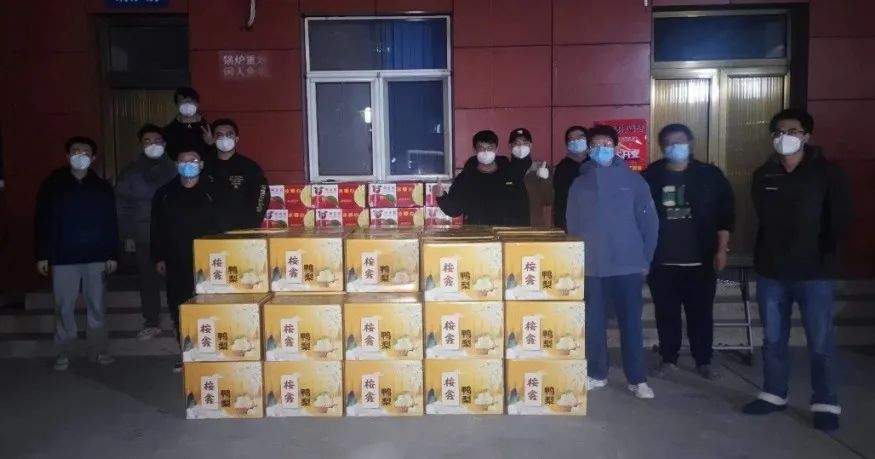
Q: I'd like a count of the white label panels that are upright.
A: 15